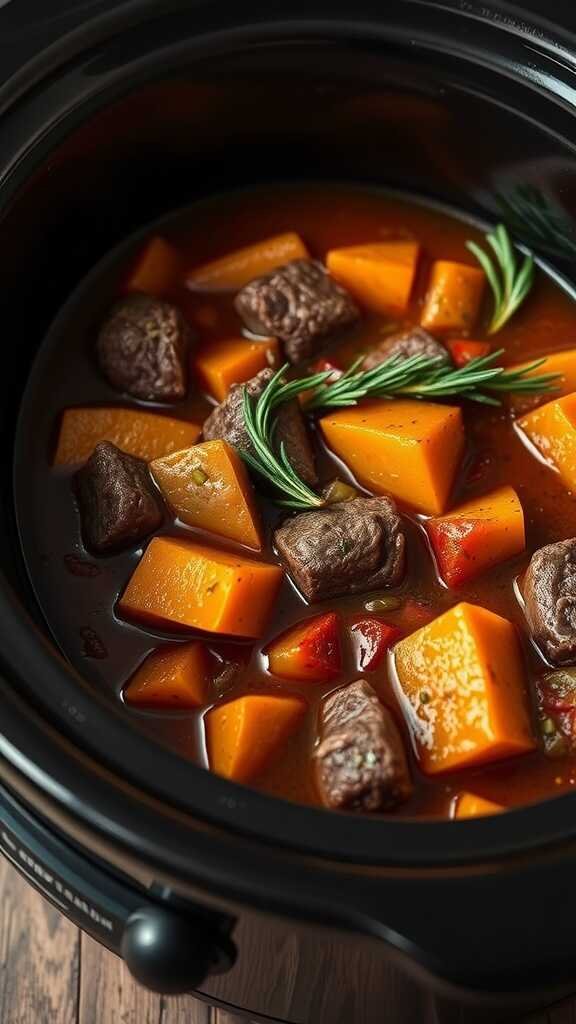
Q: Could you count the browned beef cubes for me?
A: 8